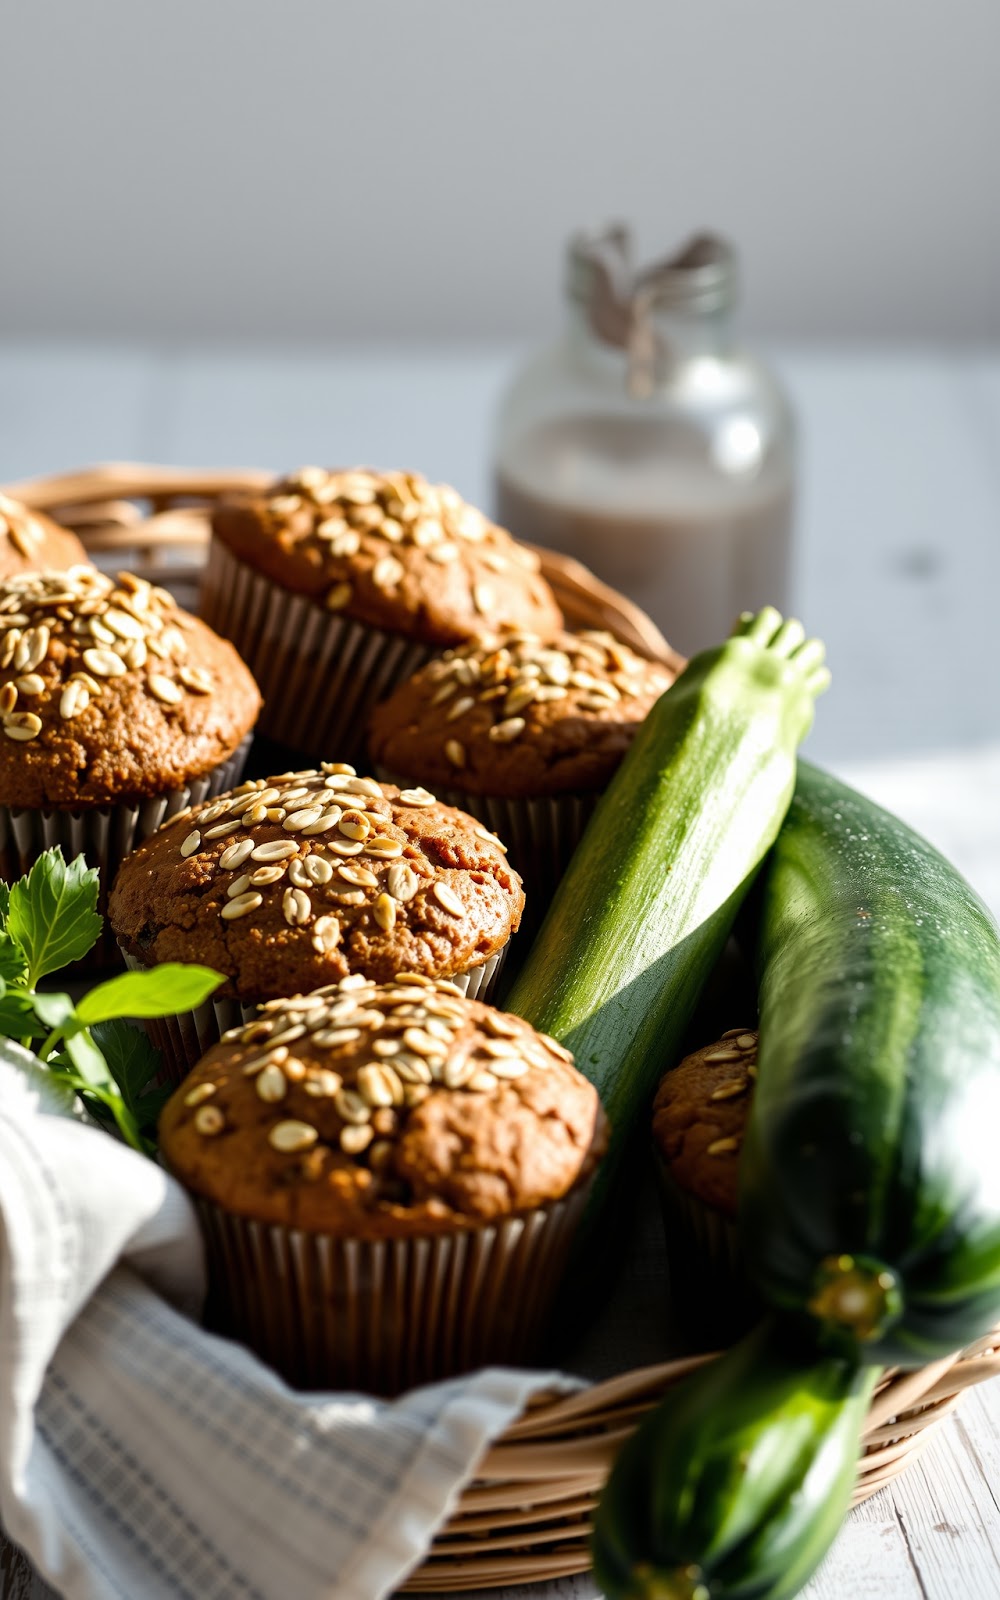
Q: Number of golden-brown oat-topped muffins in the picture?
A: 7